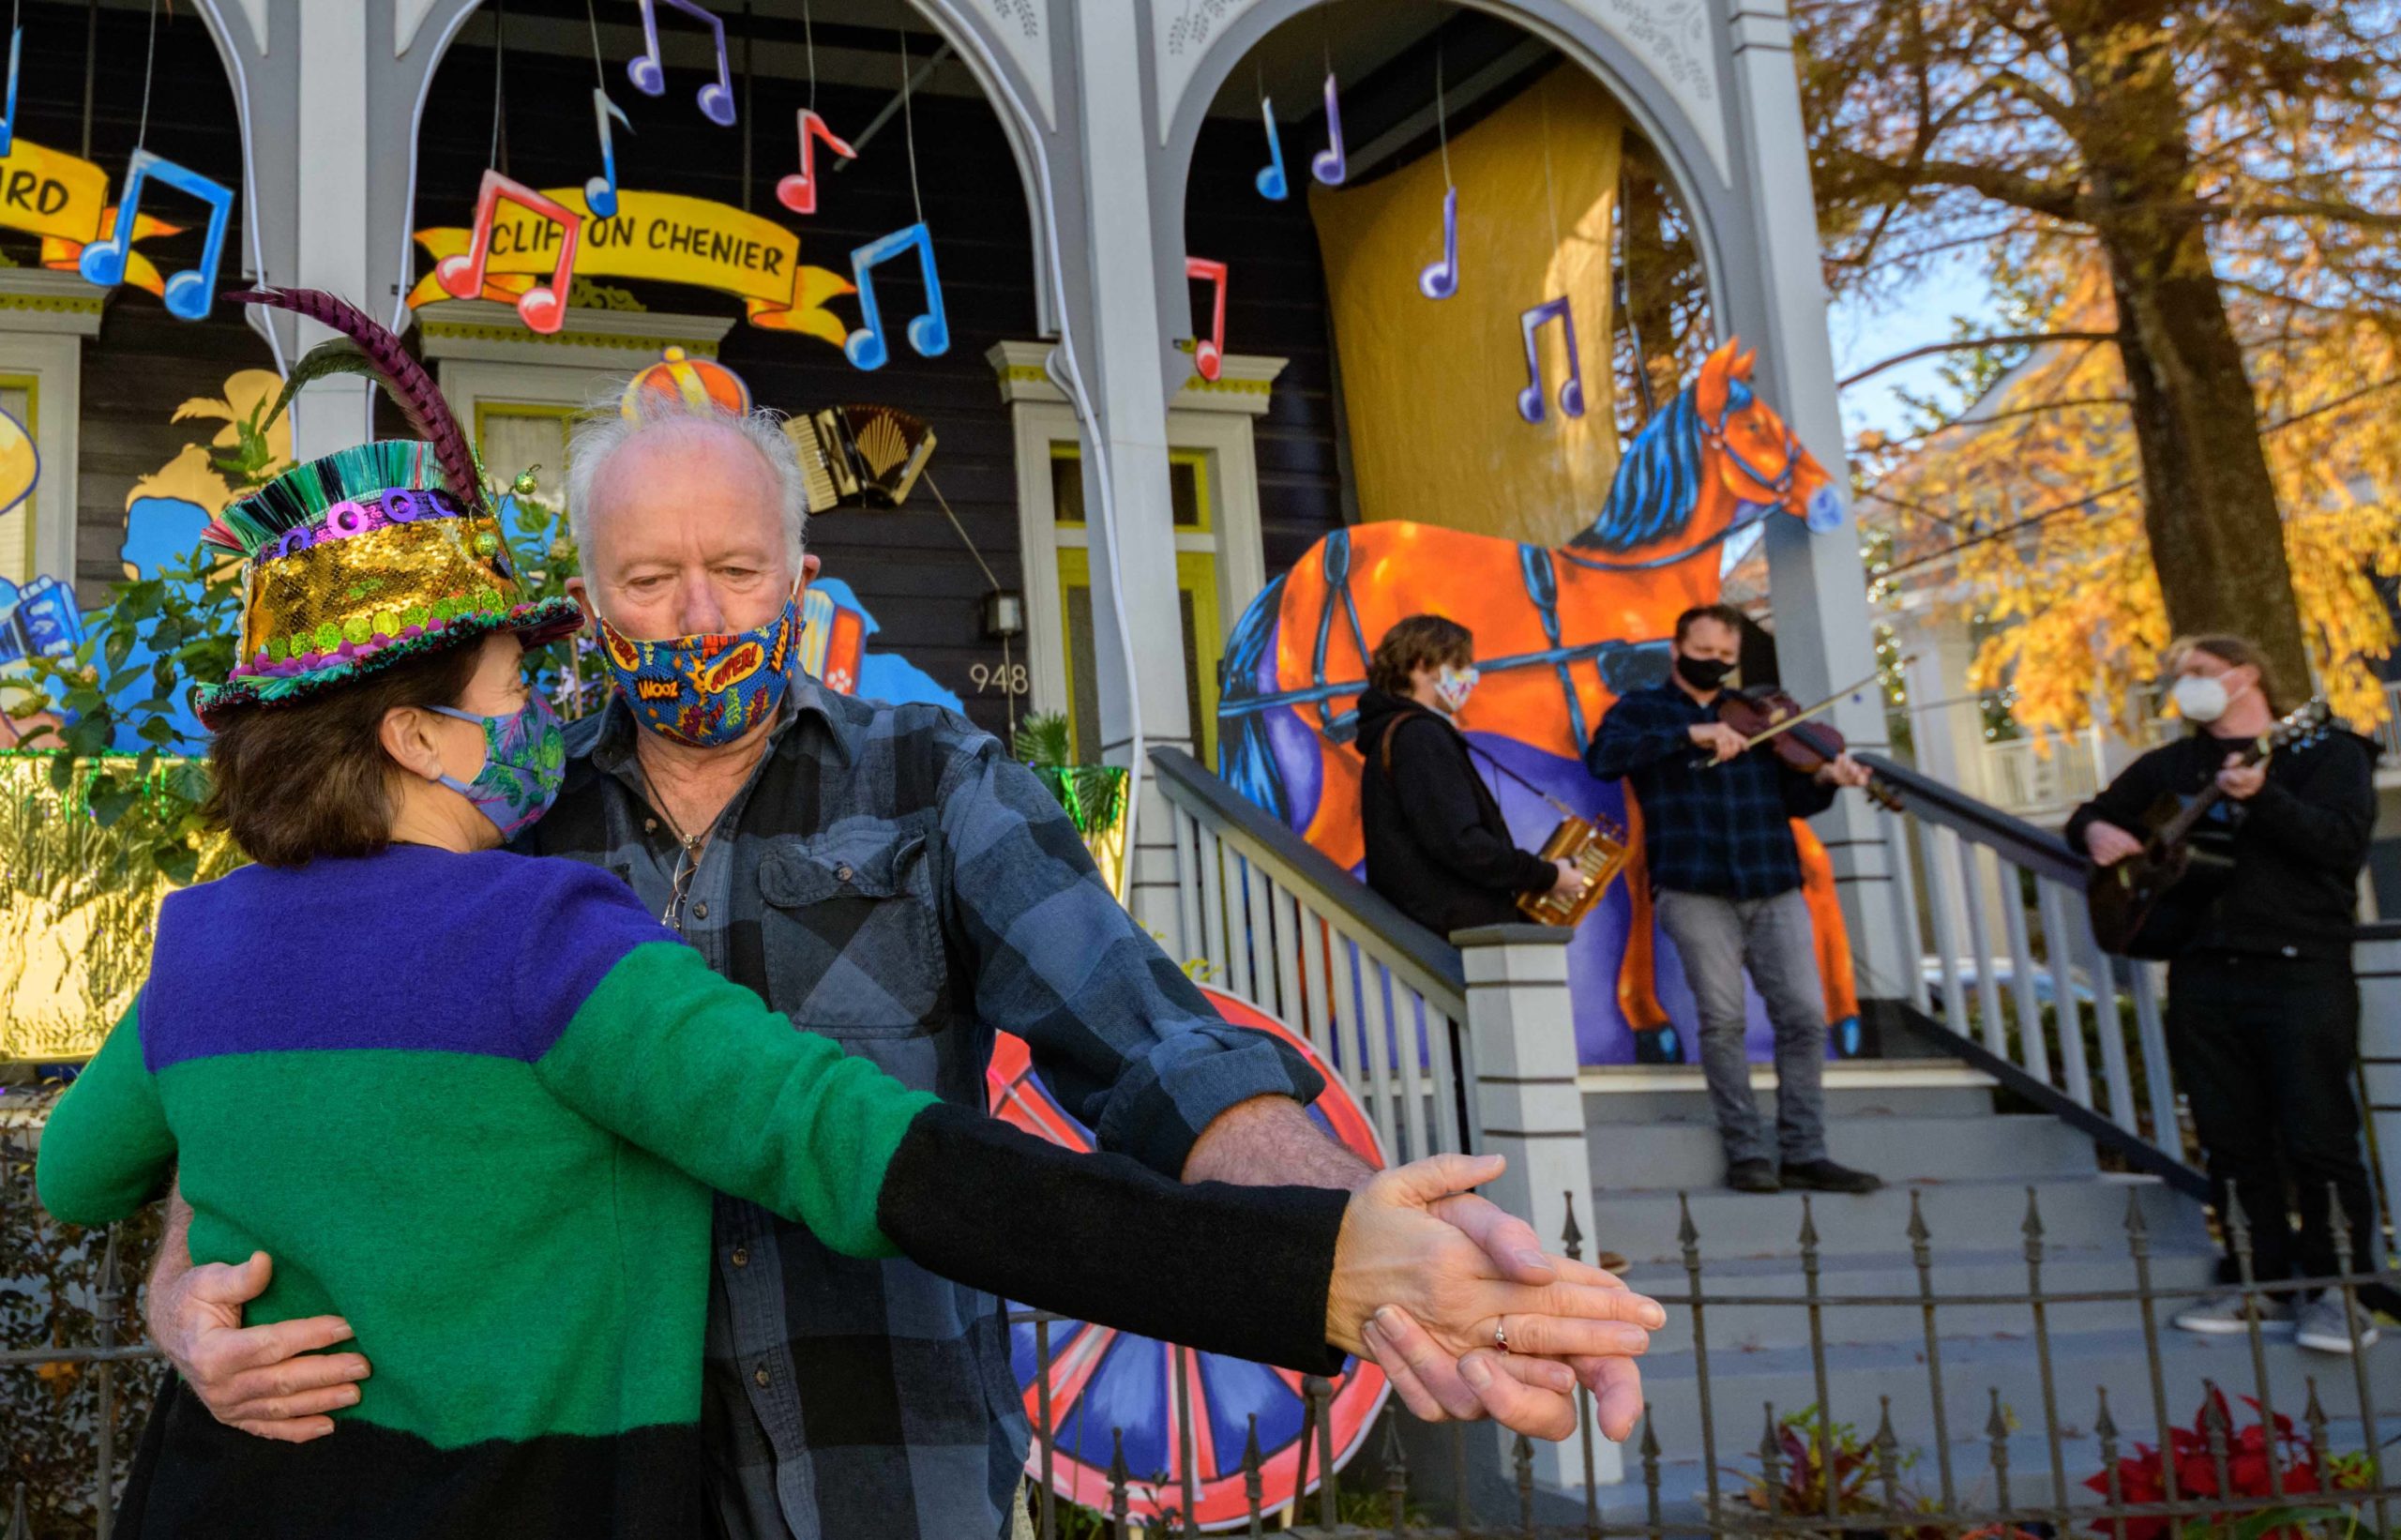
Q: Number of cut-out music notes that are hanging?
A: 12